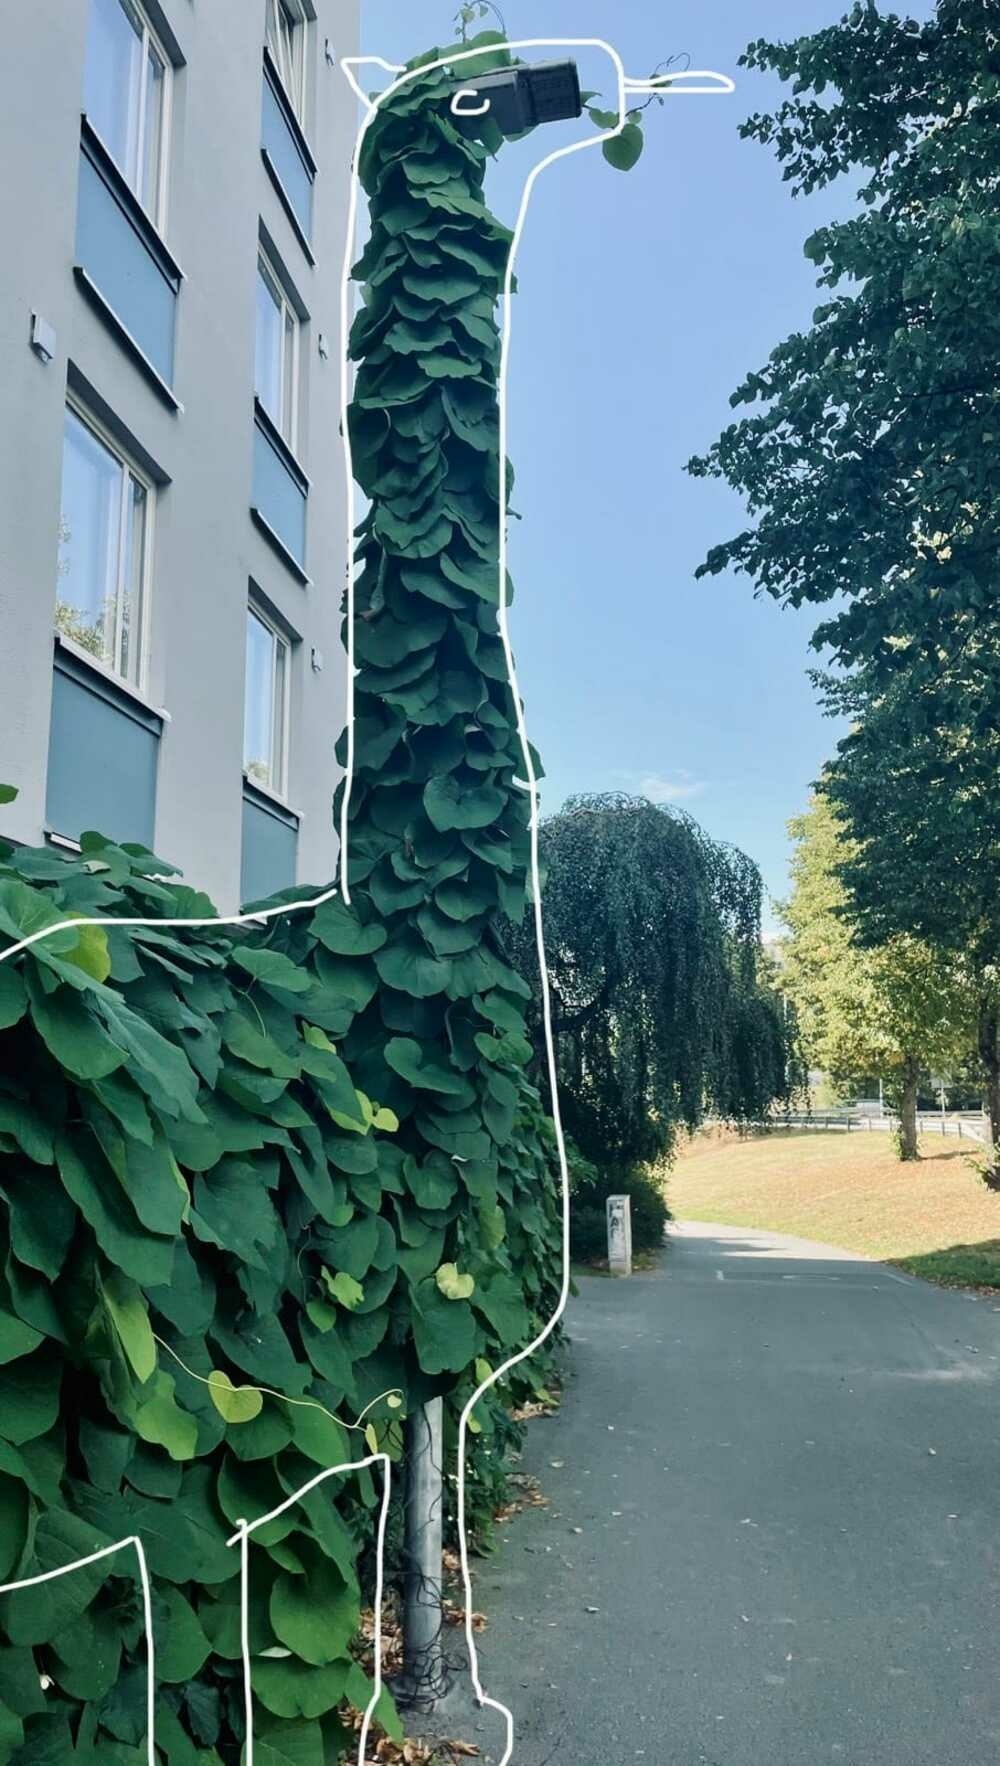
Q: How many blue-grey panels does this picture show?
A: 5